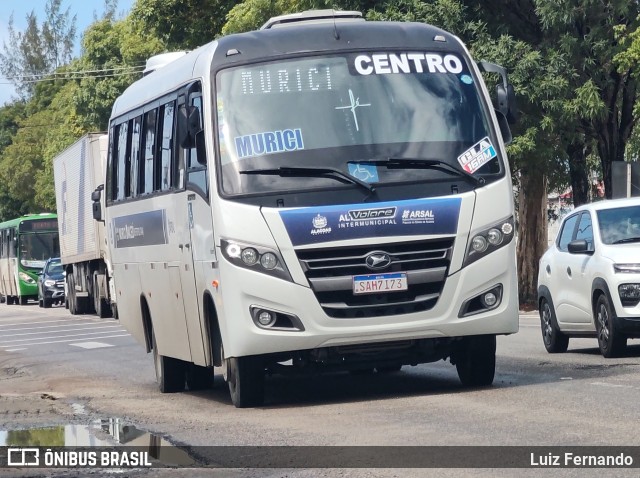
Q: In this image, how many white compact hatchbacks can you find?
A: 1